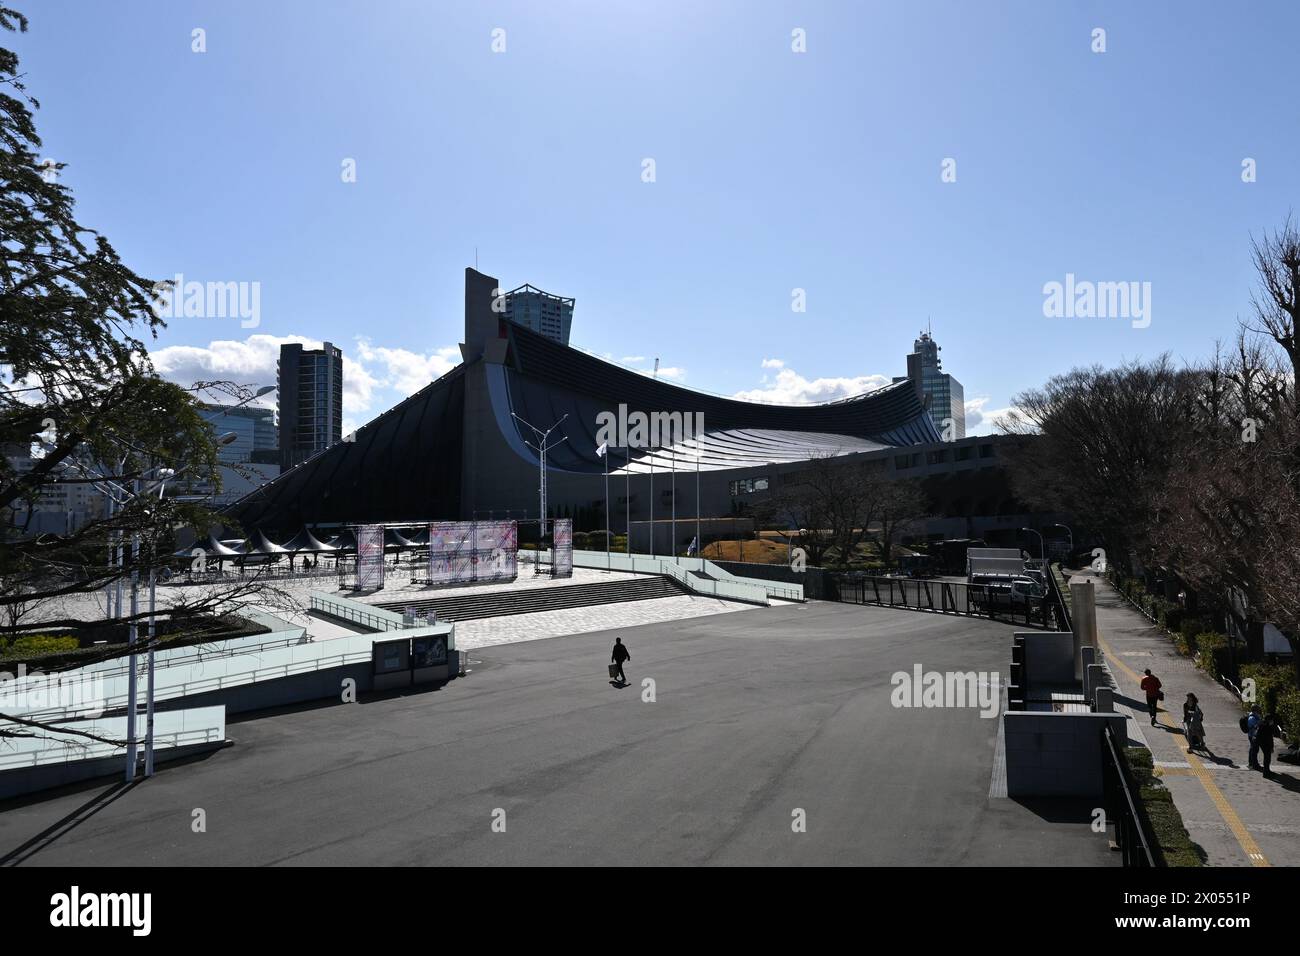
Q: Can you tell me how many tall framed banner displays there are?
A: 3